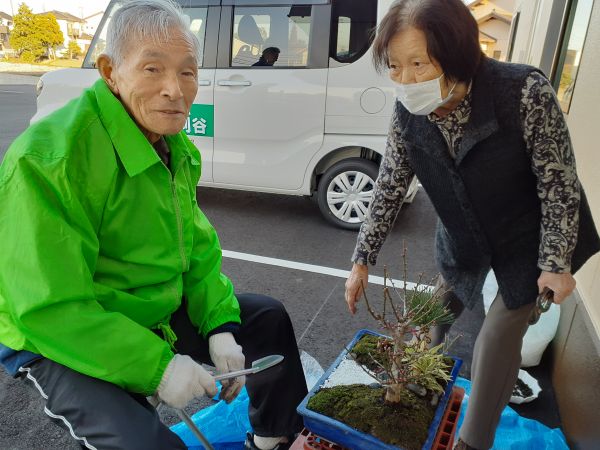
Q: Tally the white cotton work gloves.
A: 2